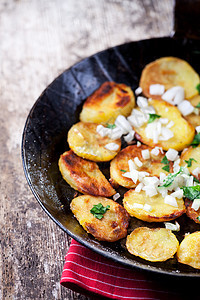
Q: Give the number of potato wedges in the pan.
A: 13